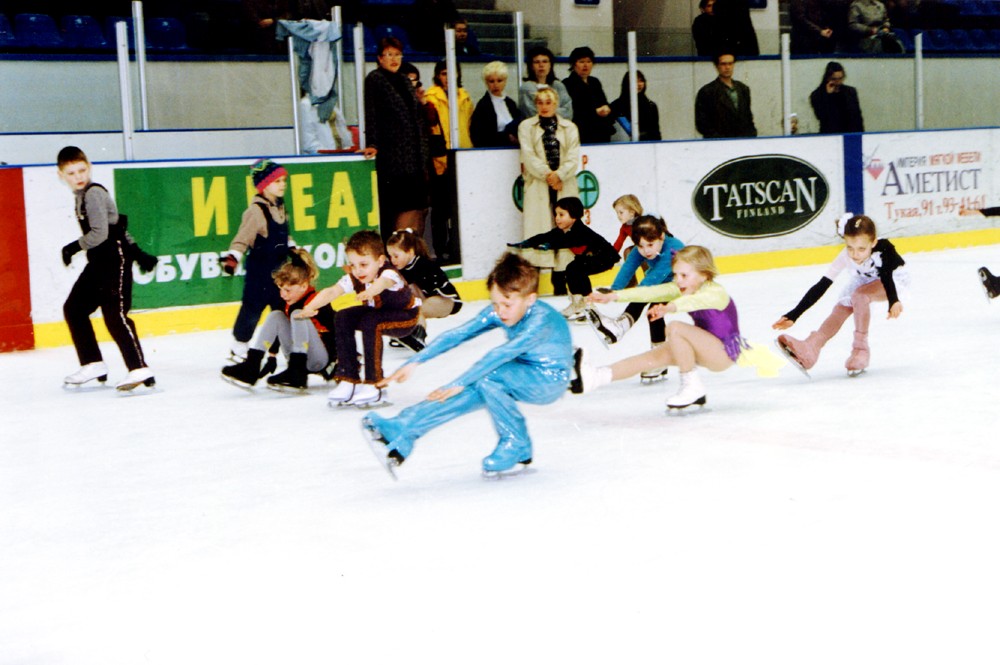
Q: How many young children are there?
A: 11